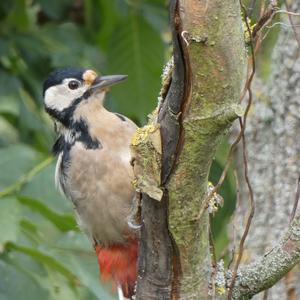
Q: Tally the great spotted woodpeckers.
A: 1